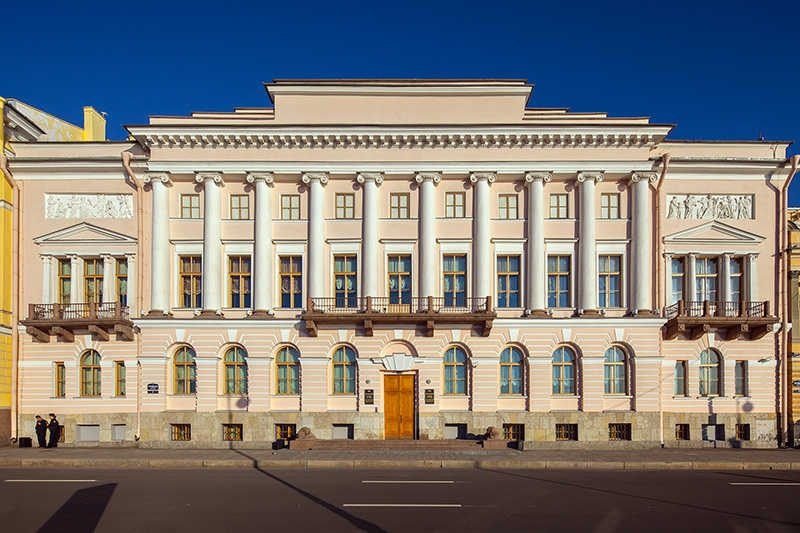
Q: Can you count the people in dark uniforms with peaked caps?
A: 2